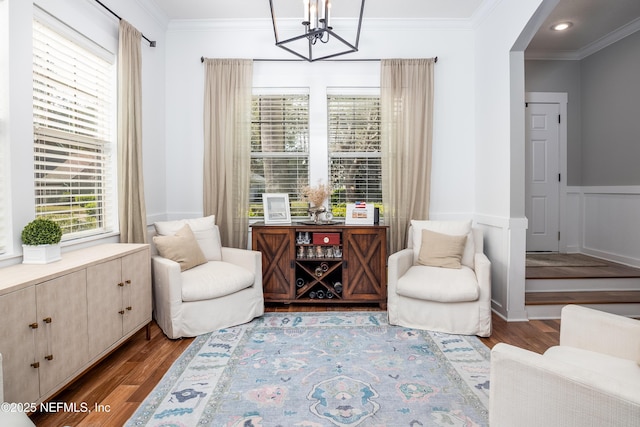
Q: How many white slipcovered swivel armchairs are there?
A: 2